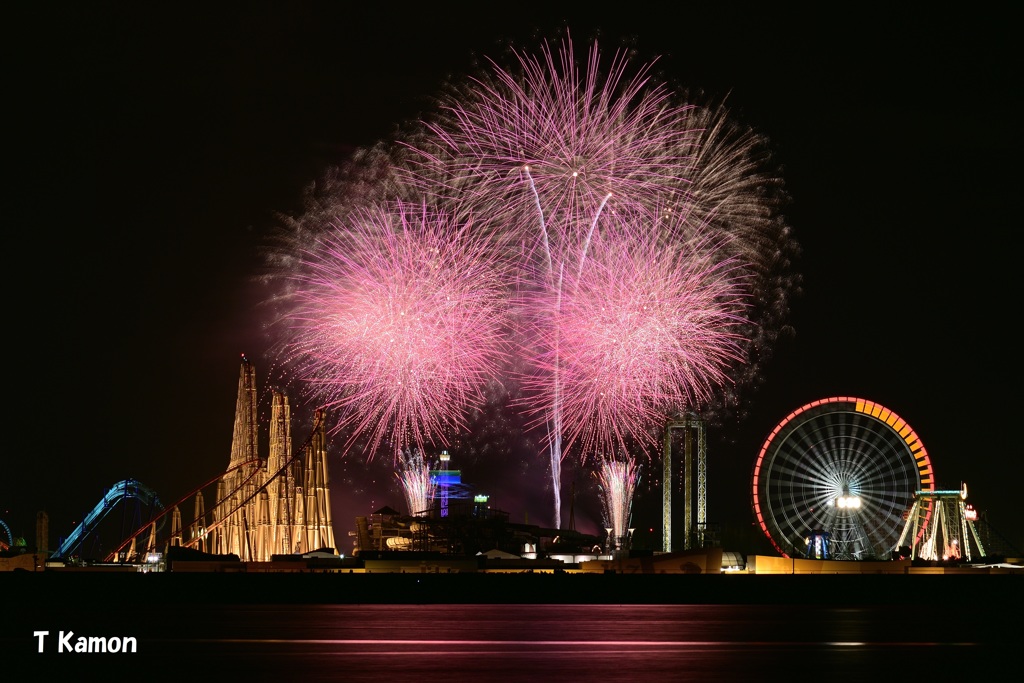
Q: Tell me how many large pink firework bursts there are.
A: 3